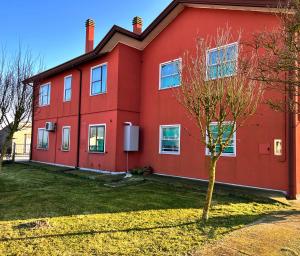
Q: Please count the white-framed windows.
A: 10